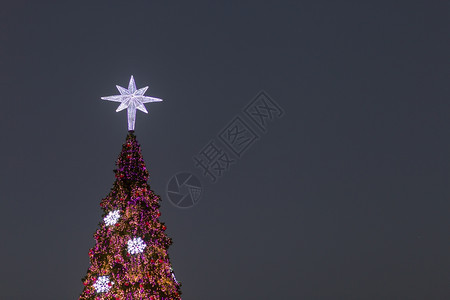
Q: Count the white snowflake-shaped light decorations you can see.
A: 3